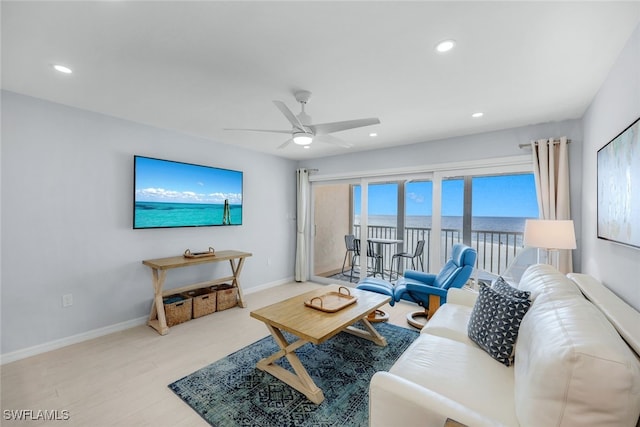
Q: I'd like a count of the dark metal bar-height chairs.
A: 3